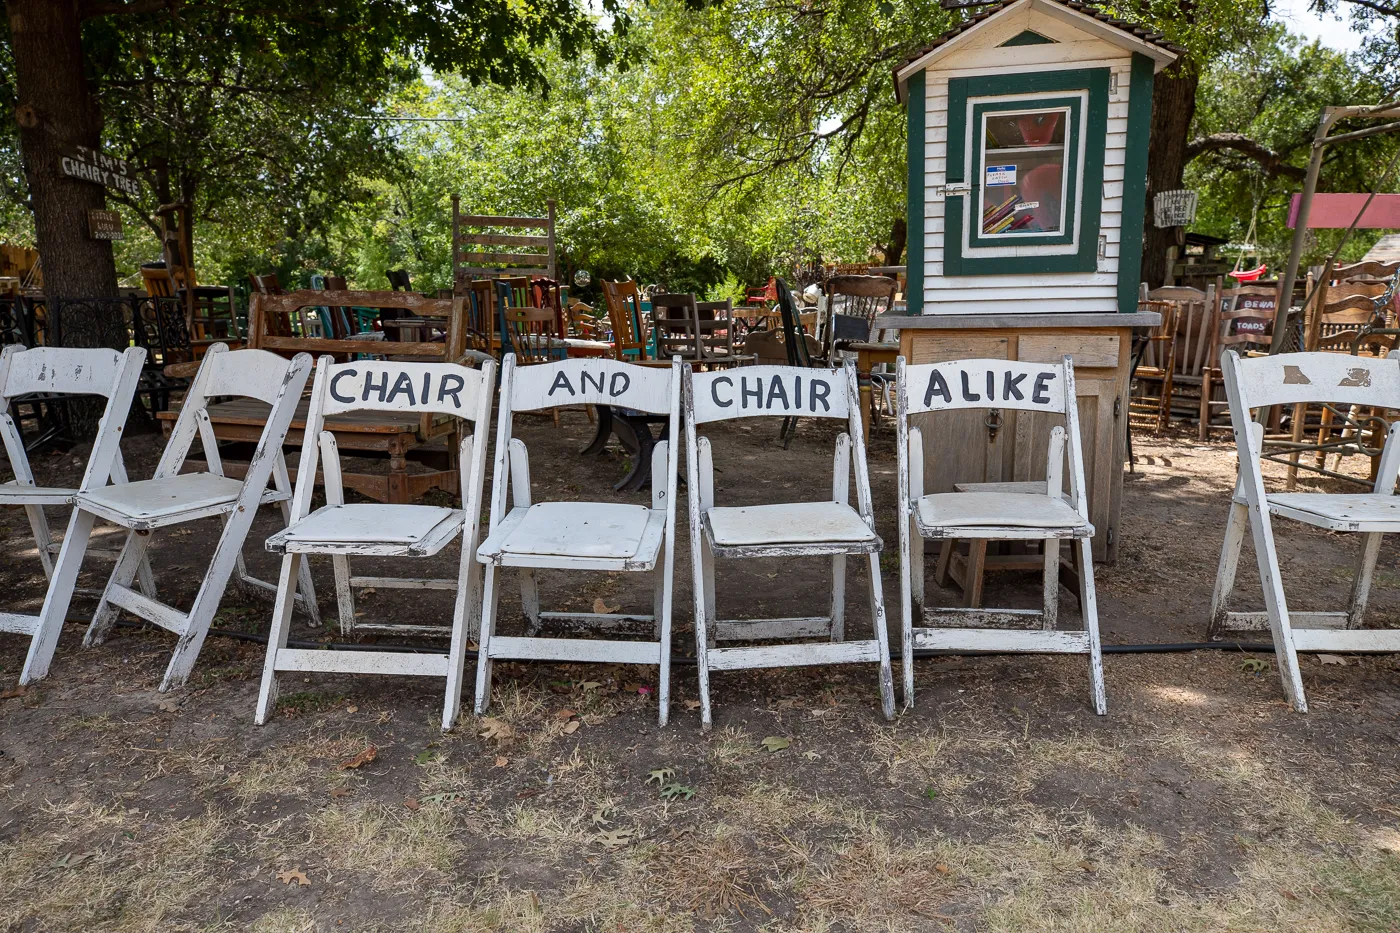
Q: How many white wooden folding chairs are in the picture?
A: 7